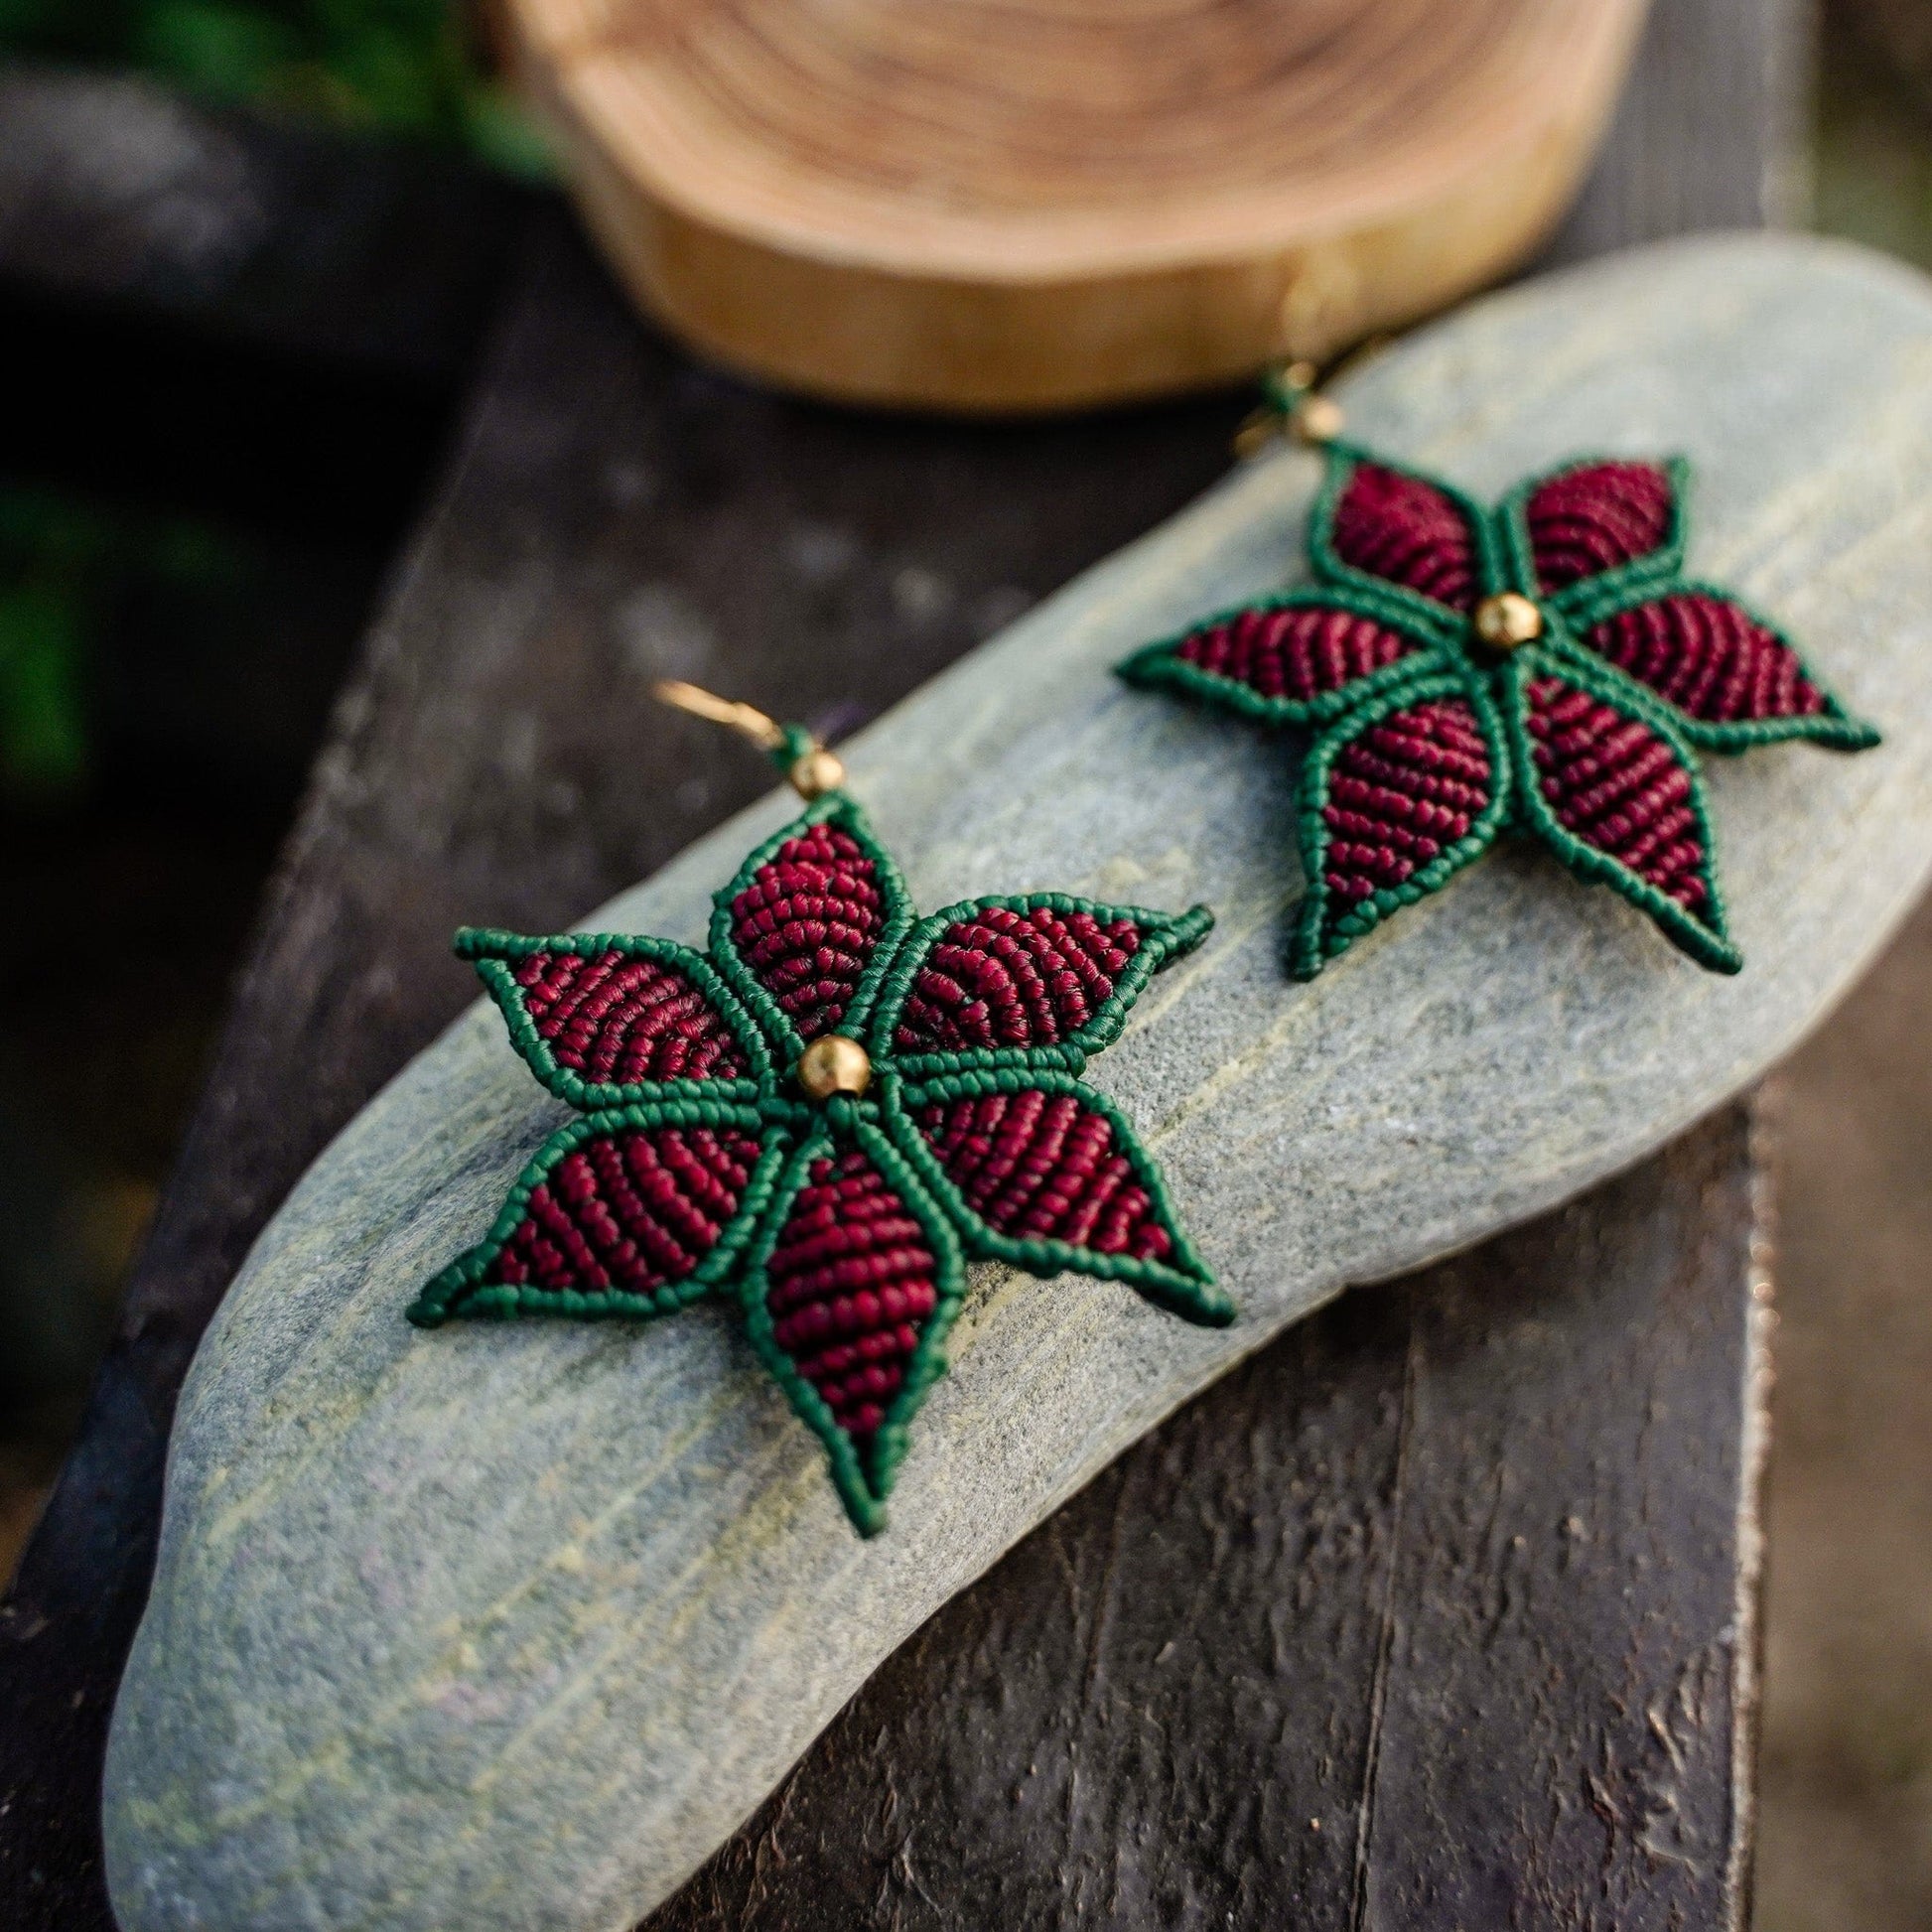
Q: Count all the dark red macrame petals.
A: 12